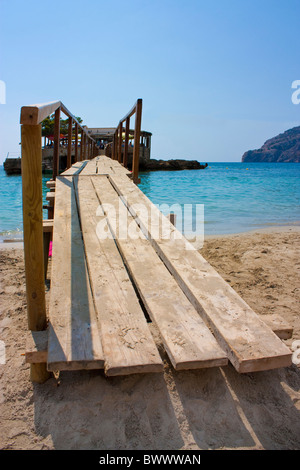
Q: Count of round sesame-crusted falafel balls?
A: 0